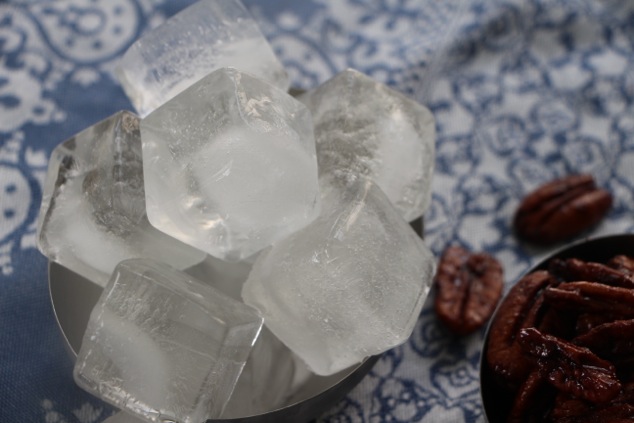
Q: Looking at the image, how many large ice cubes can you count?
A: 6